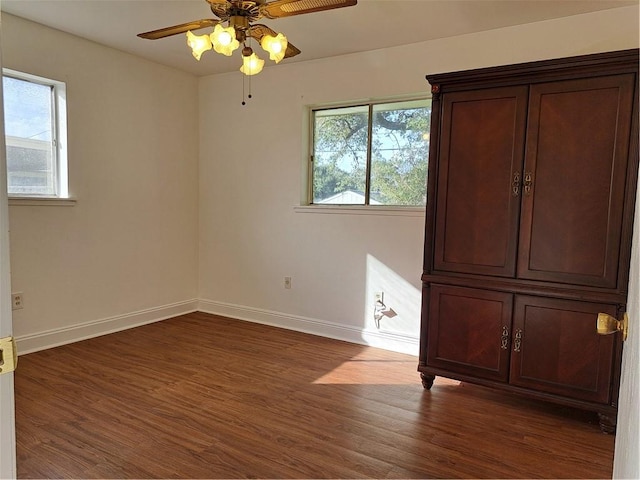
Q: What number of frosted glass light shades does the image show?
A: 4